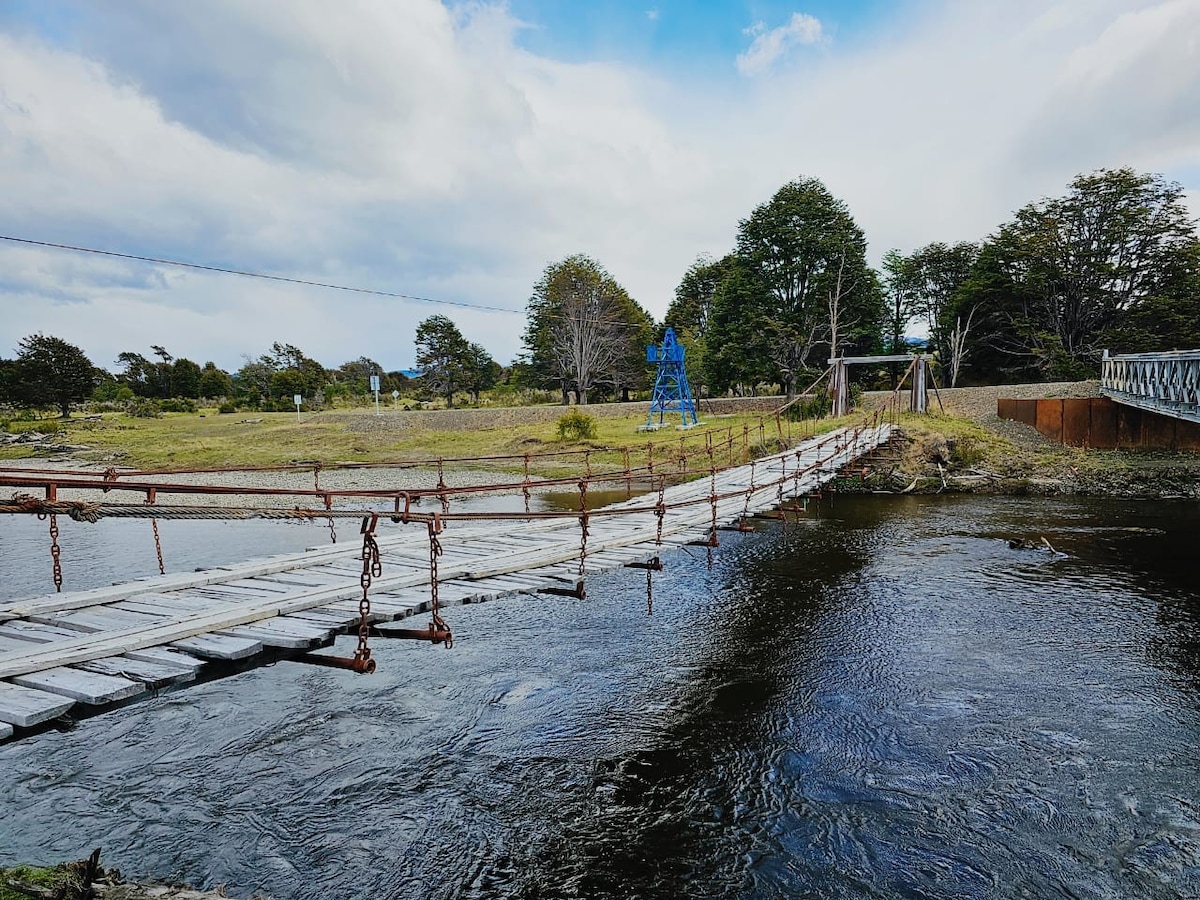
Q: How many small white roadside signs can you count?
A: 3